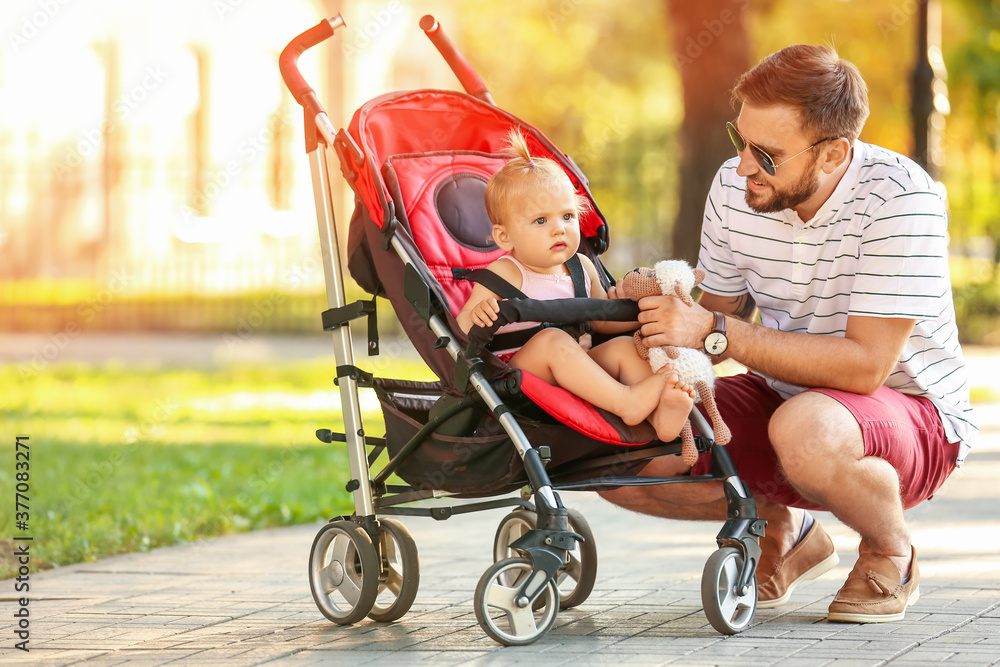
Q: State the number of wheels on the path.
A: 6